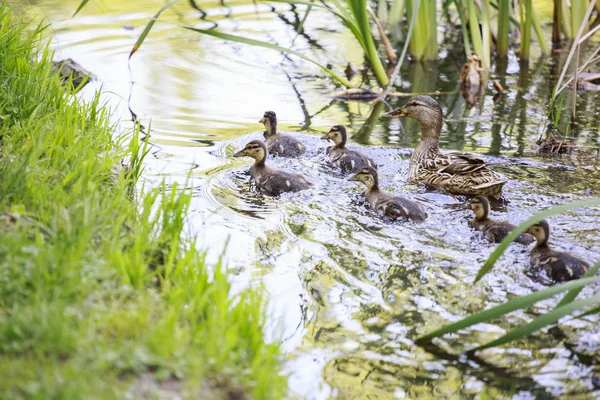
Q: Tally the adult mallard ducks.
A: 1